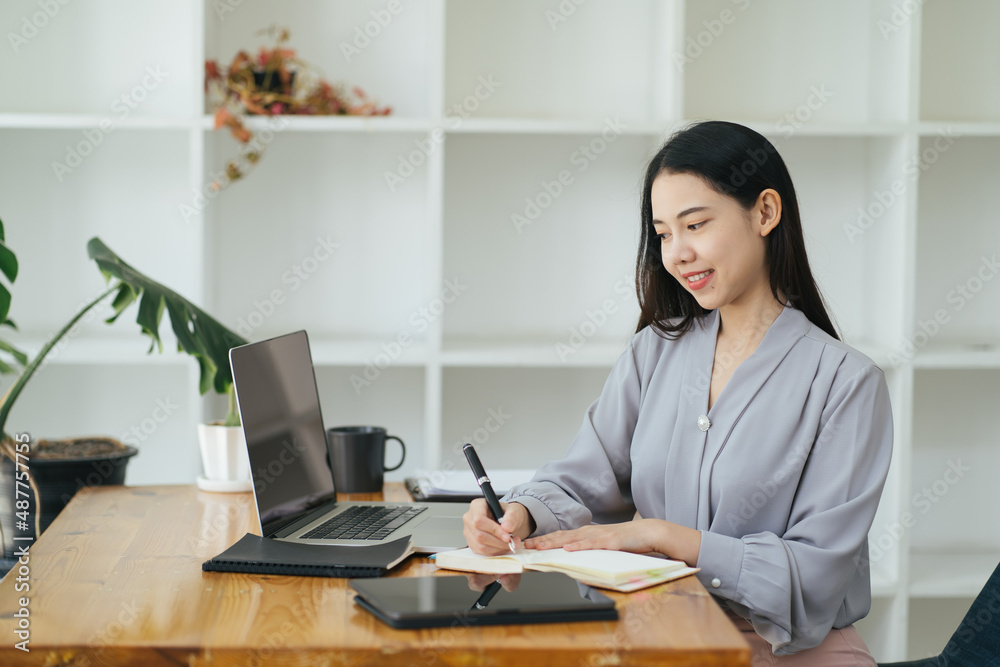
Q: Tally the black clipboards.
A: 1